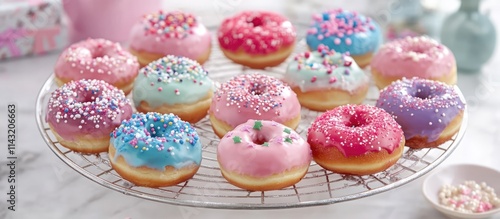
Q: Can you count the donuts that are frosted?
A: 13